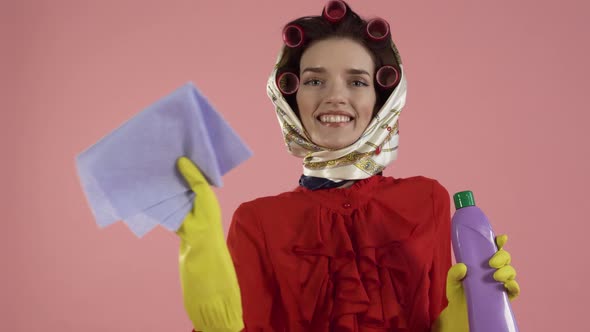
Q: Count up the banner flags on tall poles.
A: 0